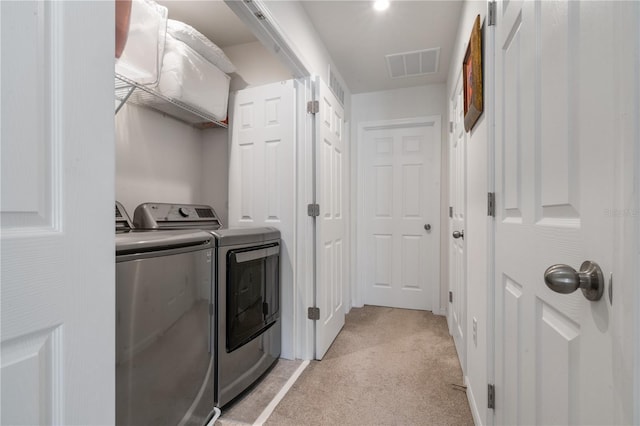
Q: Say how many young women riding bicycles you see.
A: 0